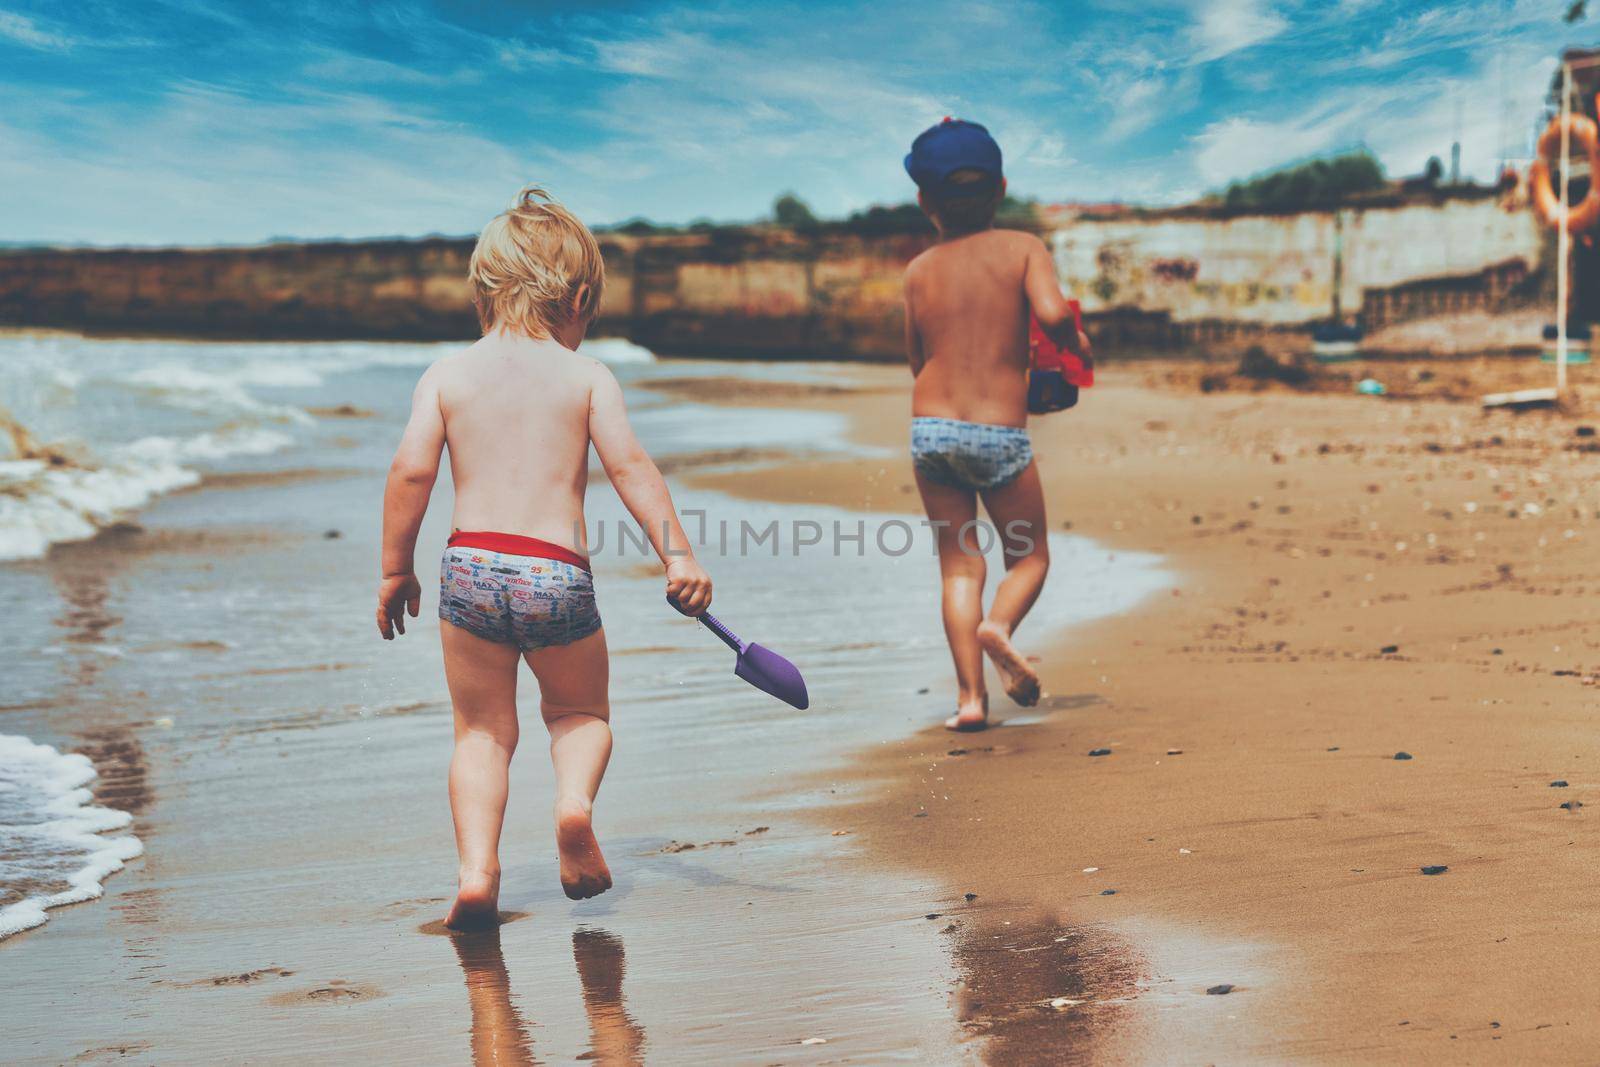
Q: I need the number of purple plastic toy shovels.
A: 1